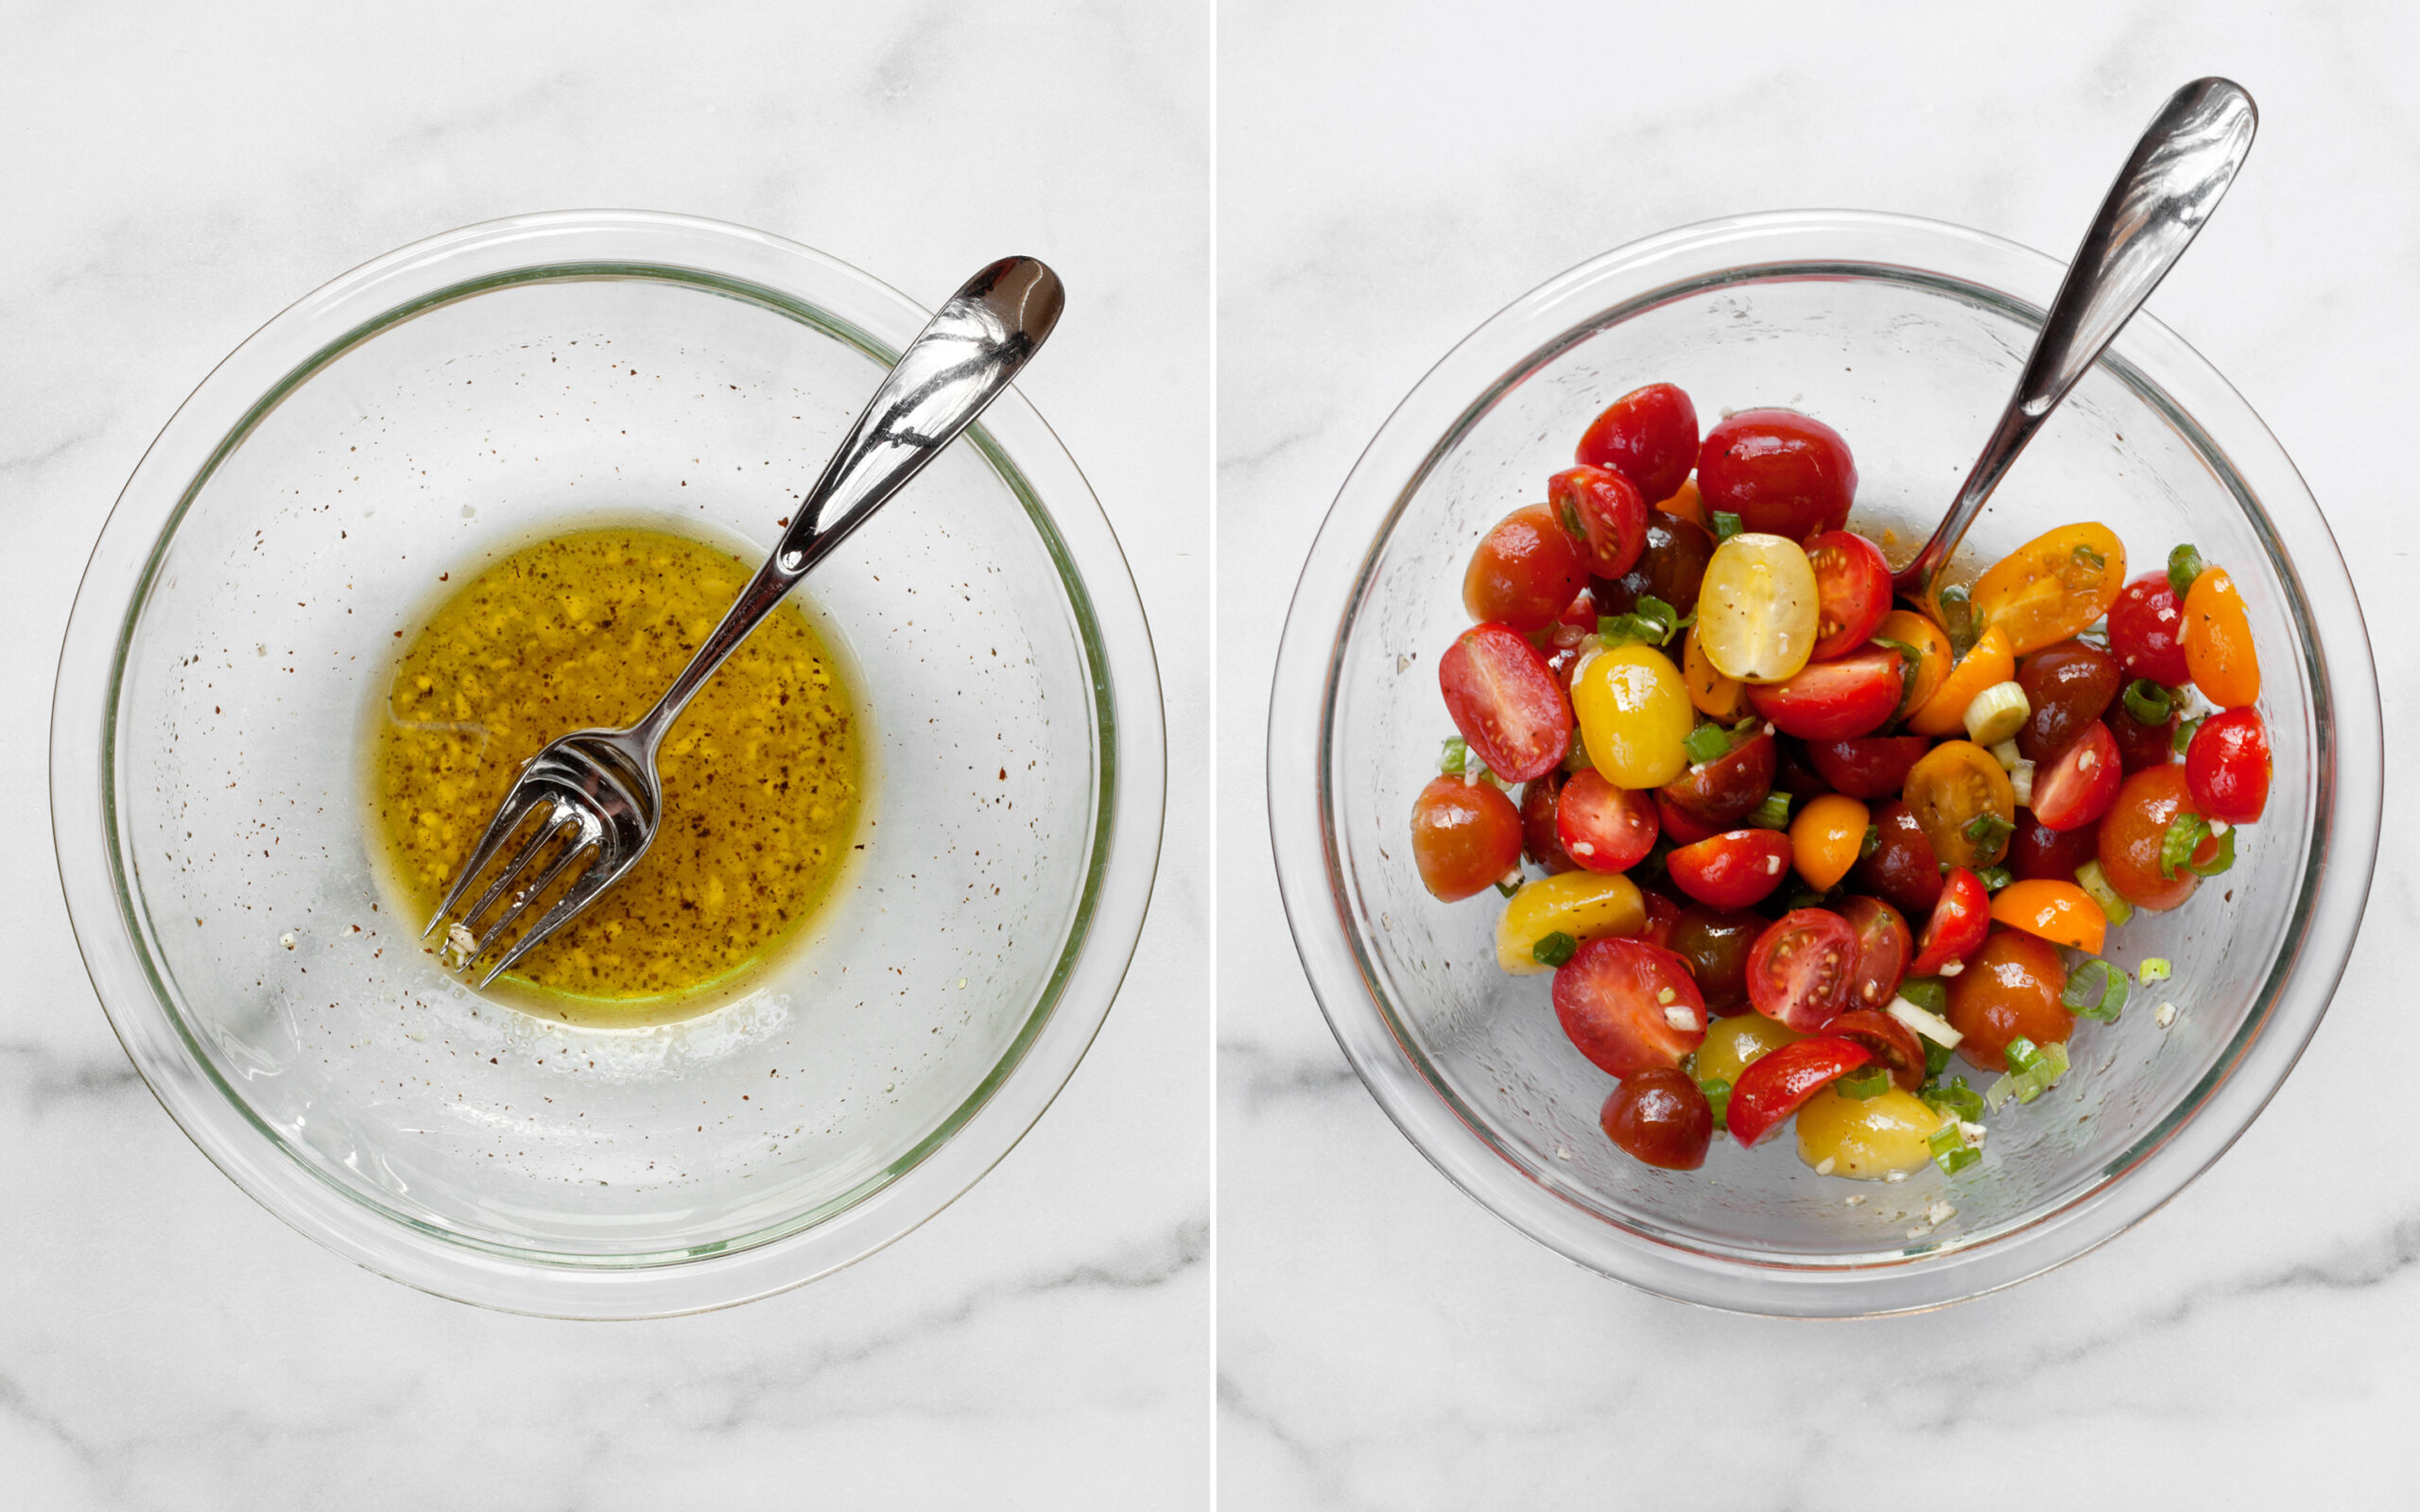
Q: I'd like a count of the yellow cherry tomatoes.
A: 5